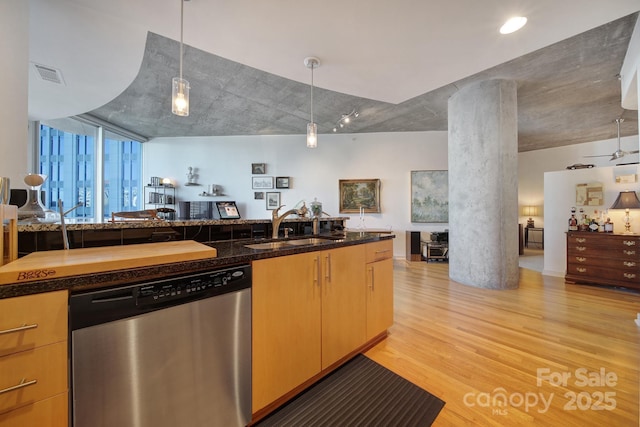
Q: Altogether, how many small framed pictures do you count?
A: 5